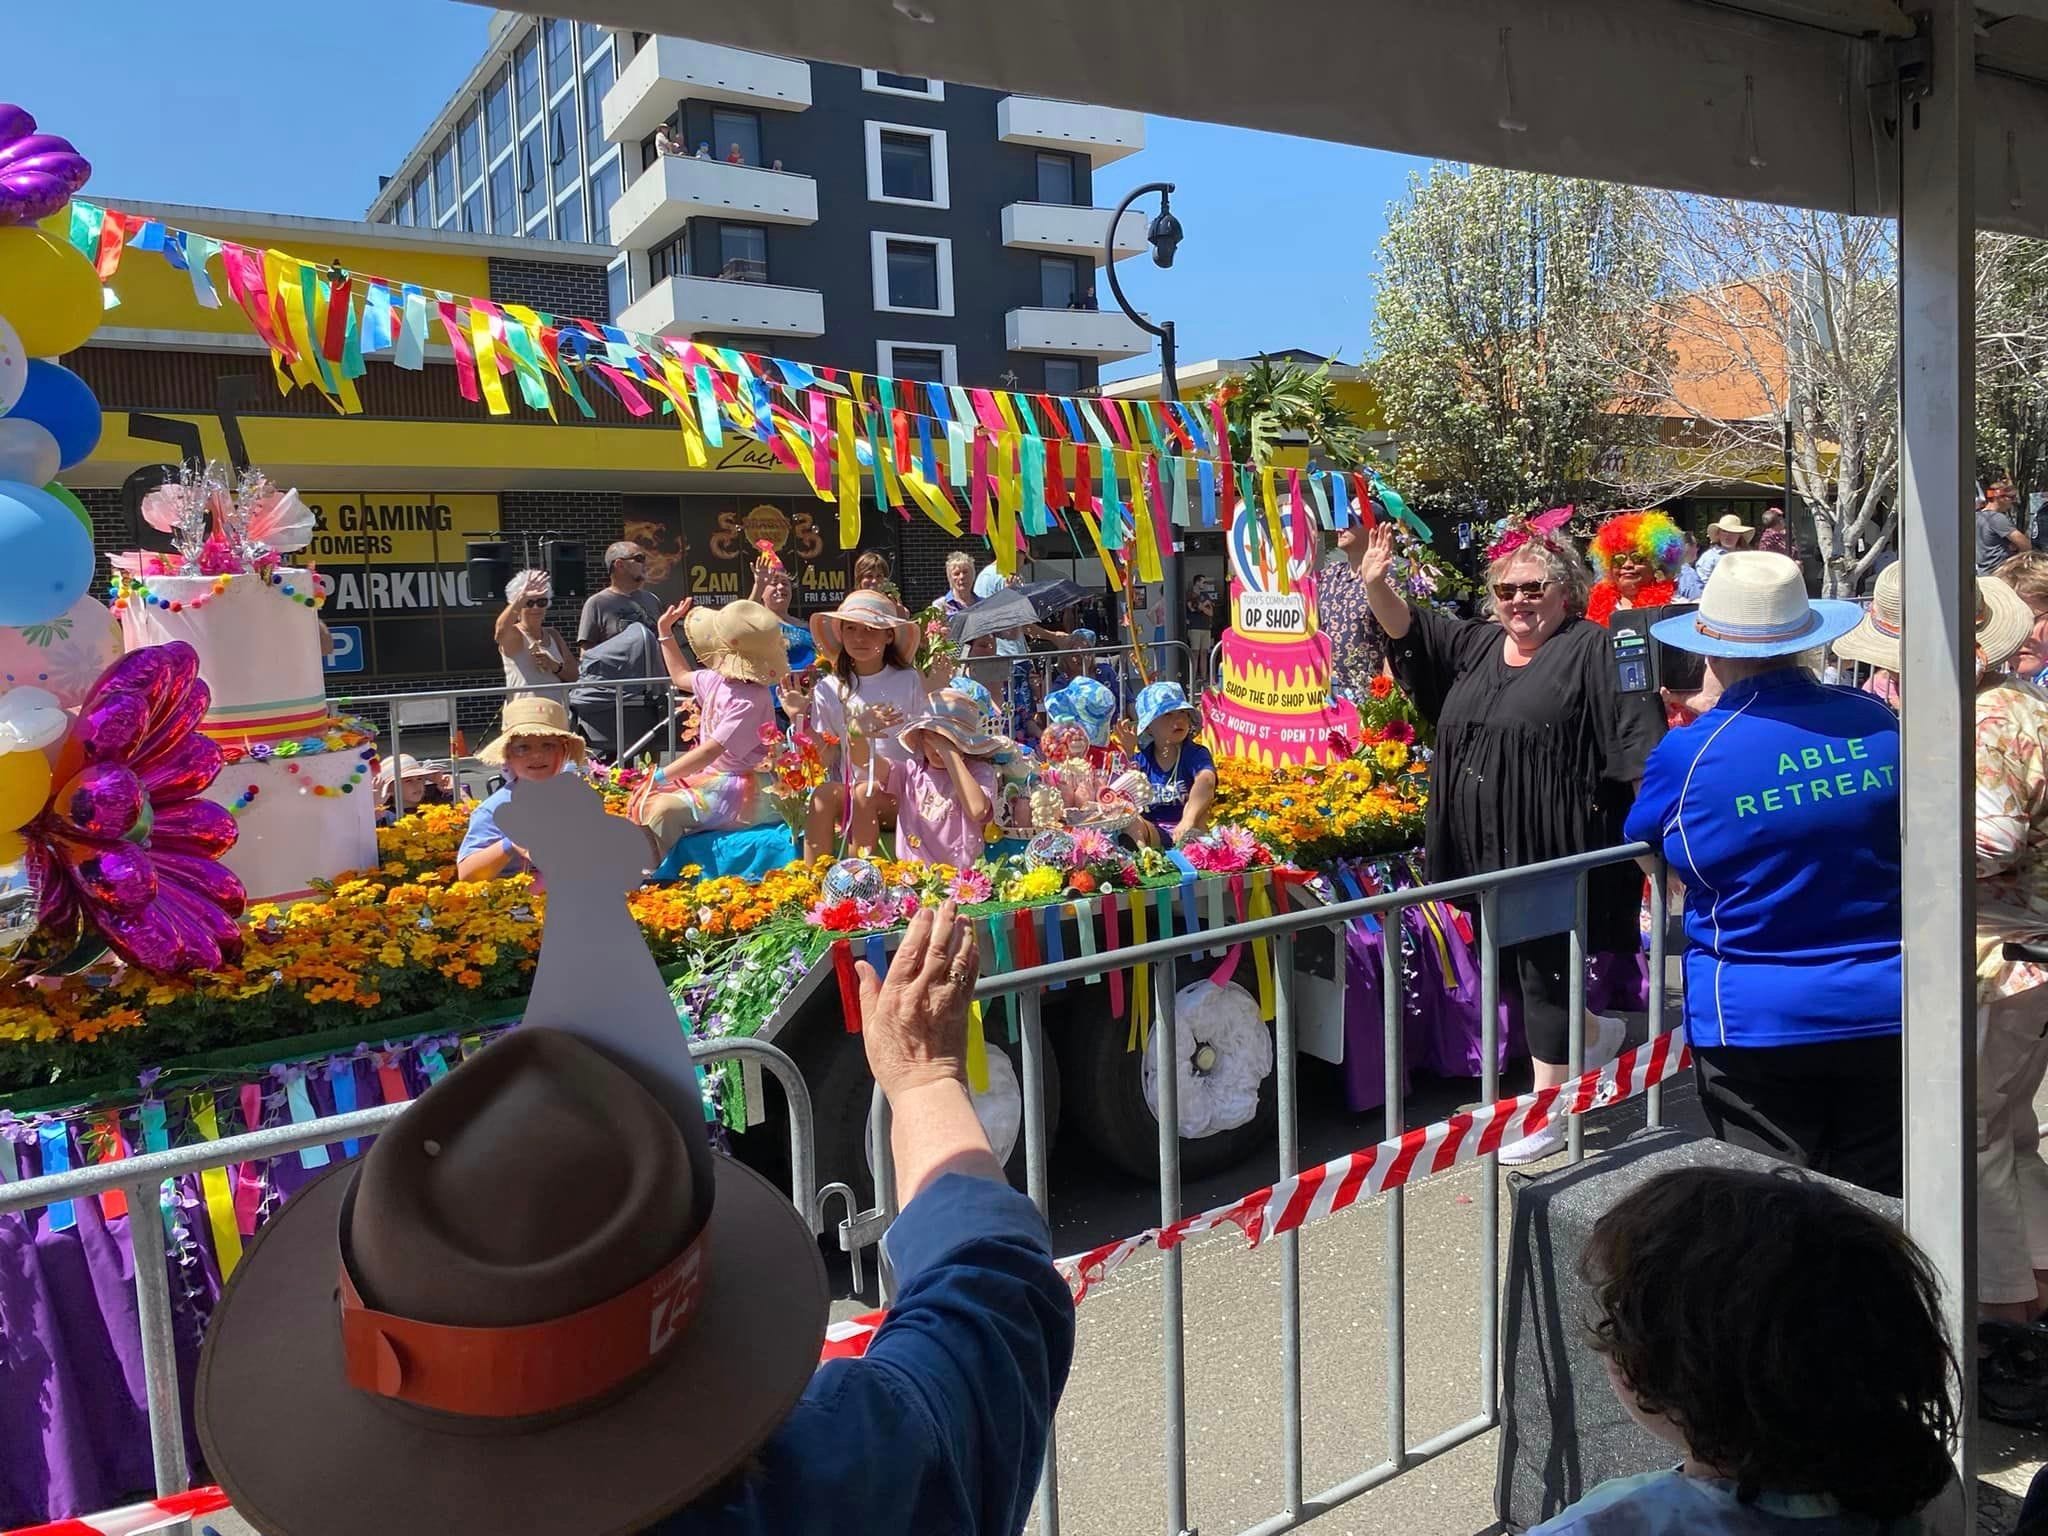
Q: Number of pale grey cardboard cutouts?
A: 1